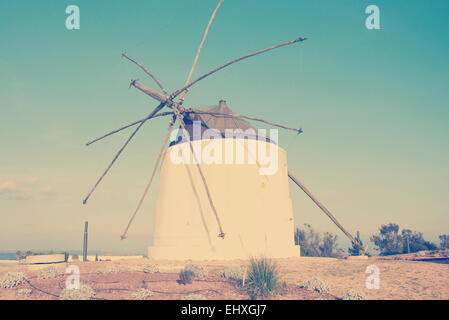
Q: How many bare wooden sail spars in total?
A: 8